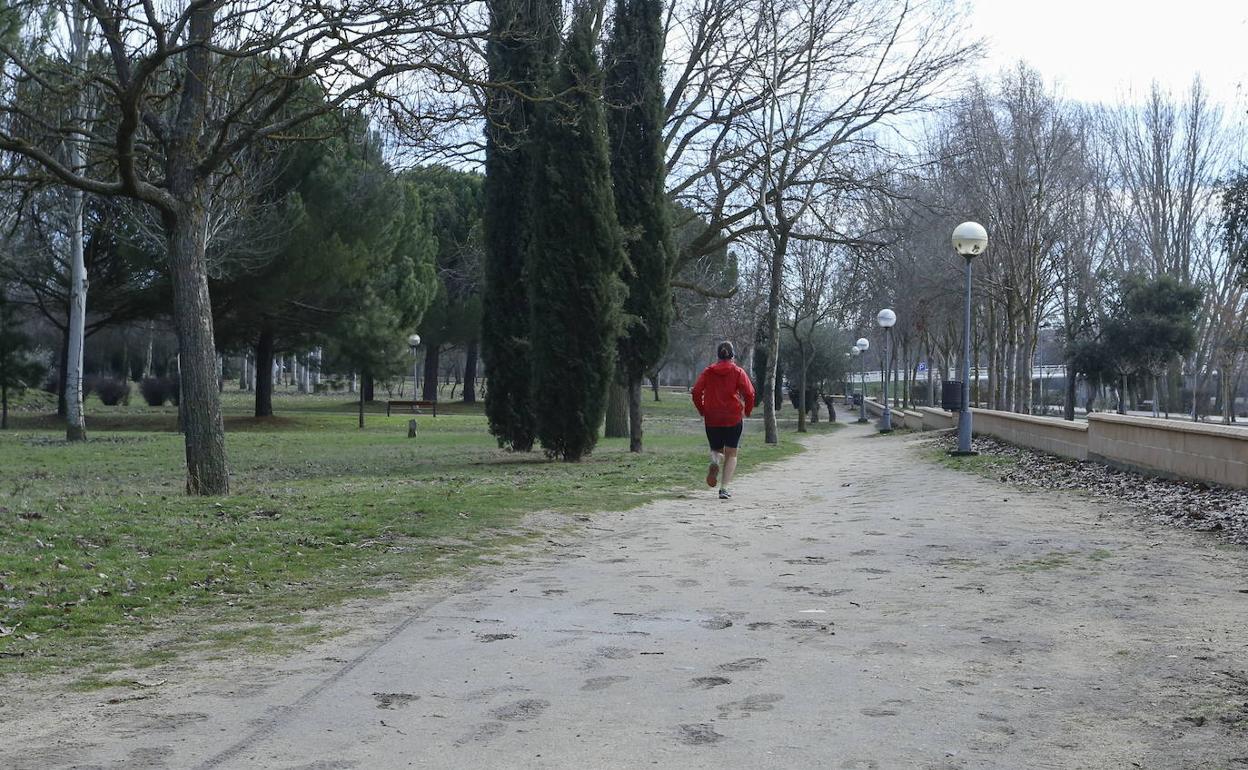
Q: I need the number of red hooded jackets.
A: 1